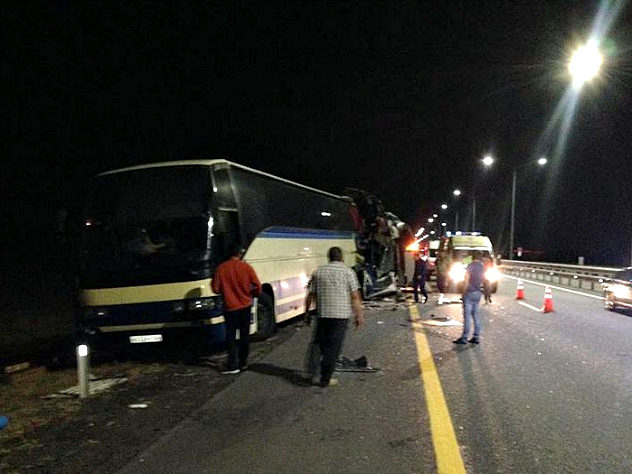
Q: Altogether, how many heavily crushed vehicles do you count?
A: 1